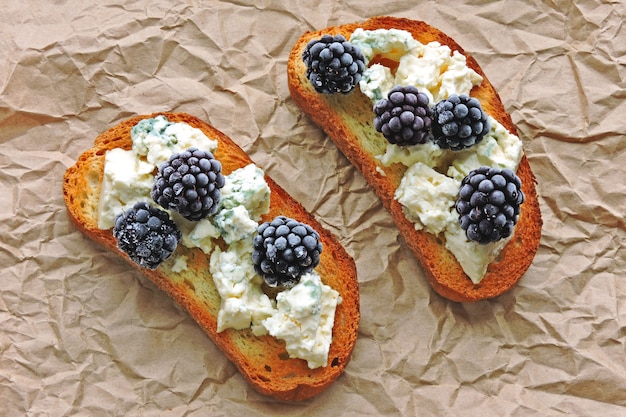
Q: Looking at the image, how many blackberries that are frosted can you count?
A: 7